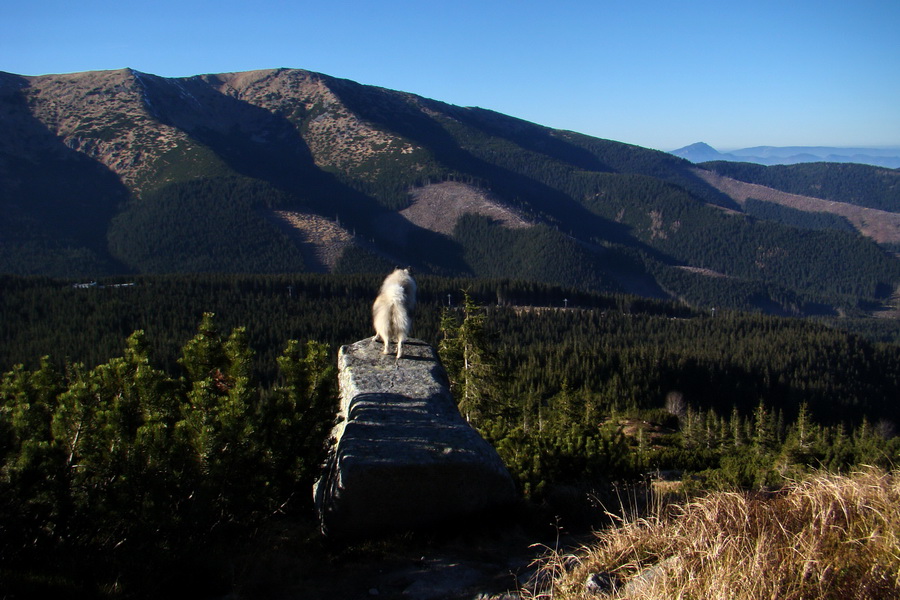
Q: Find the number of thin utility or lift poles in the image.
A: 4